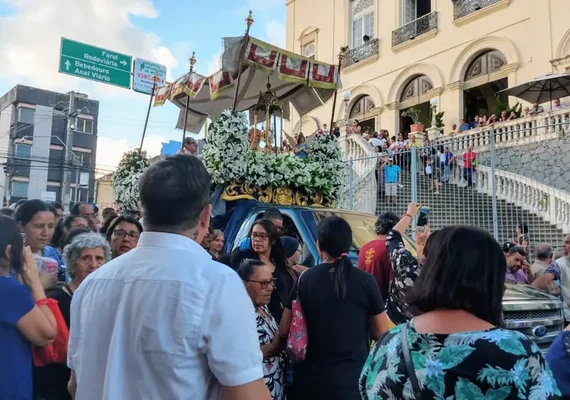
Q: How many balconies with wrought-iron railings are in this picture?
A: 3